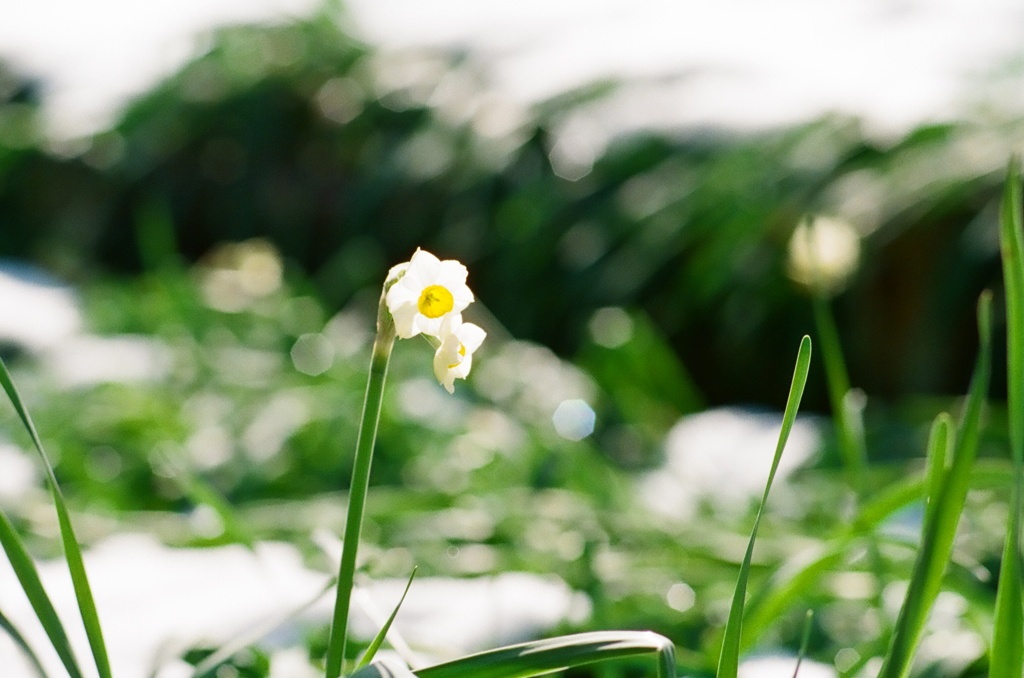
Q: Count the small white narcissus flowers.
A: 2